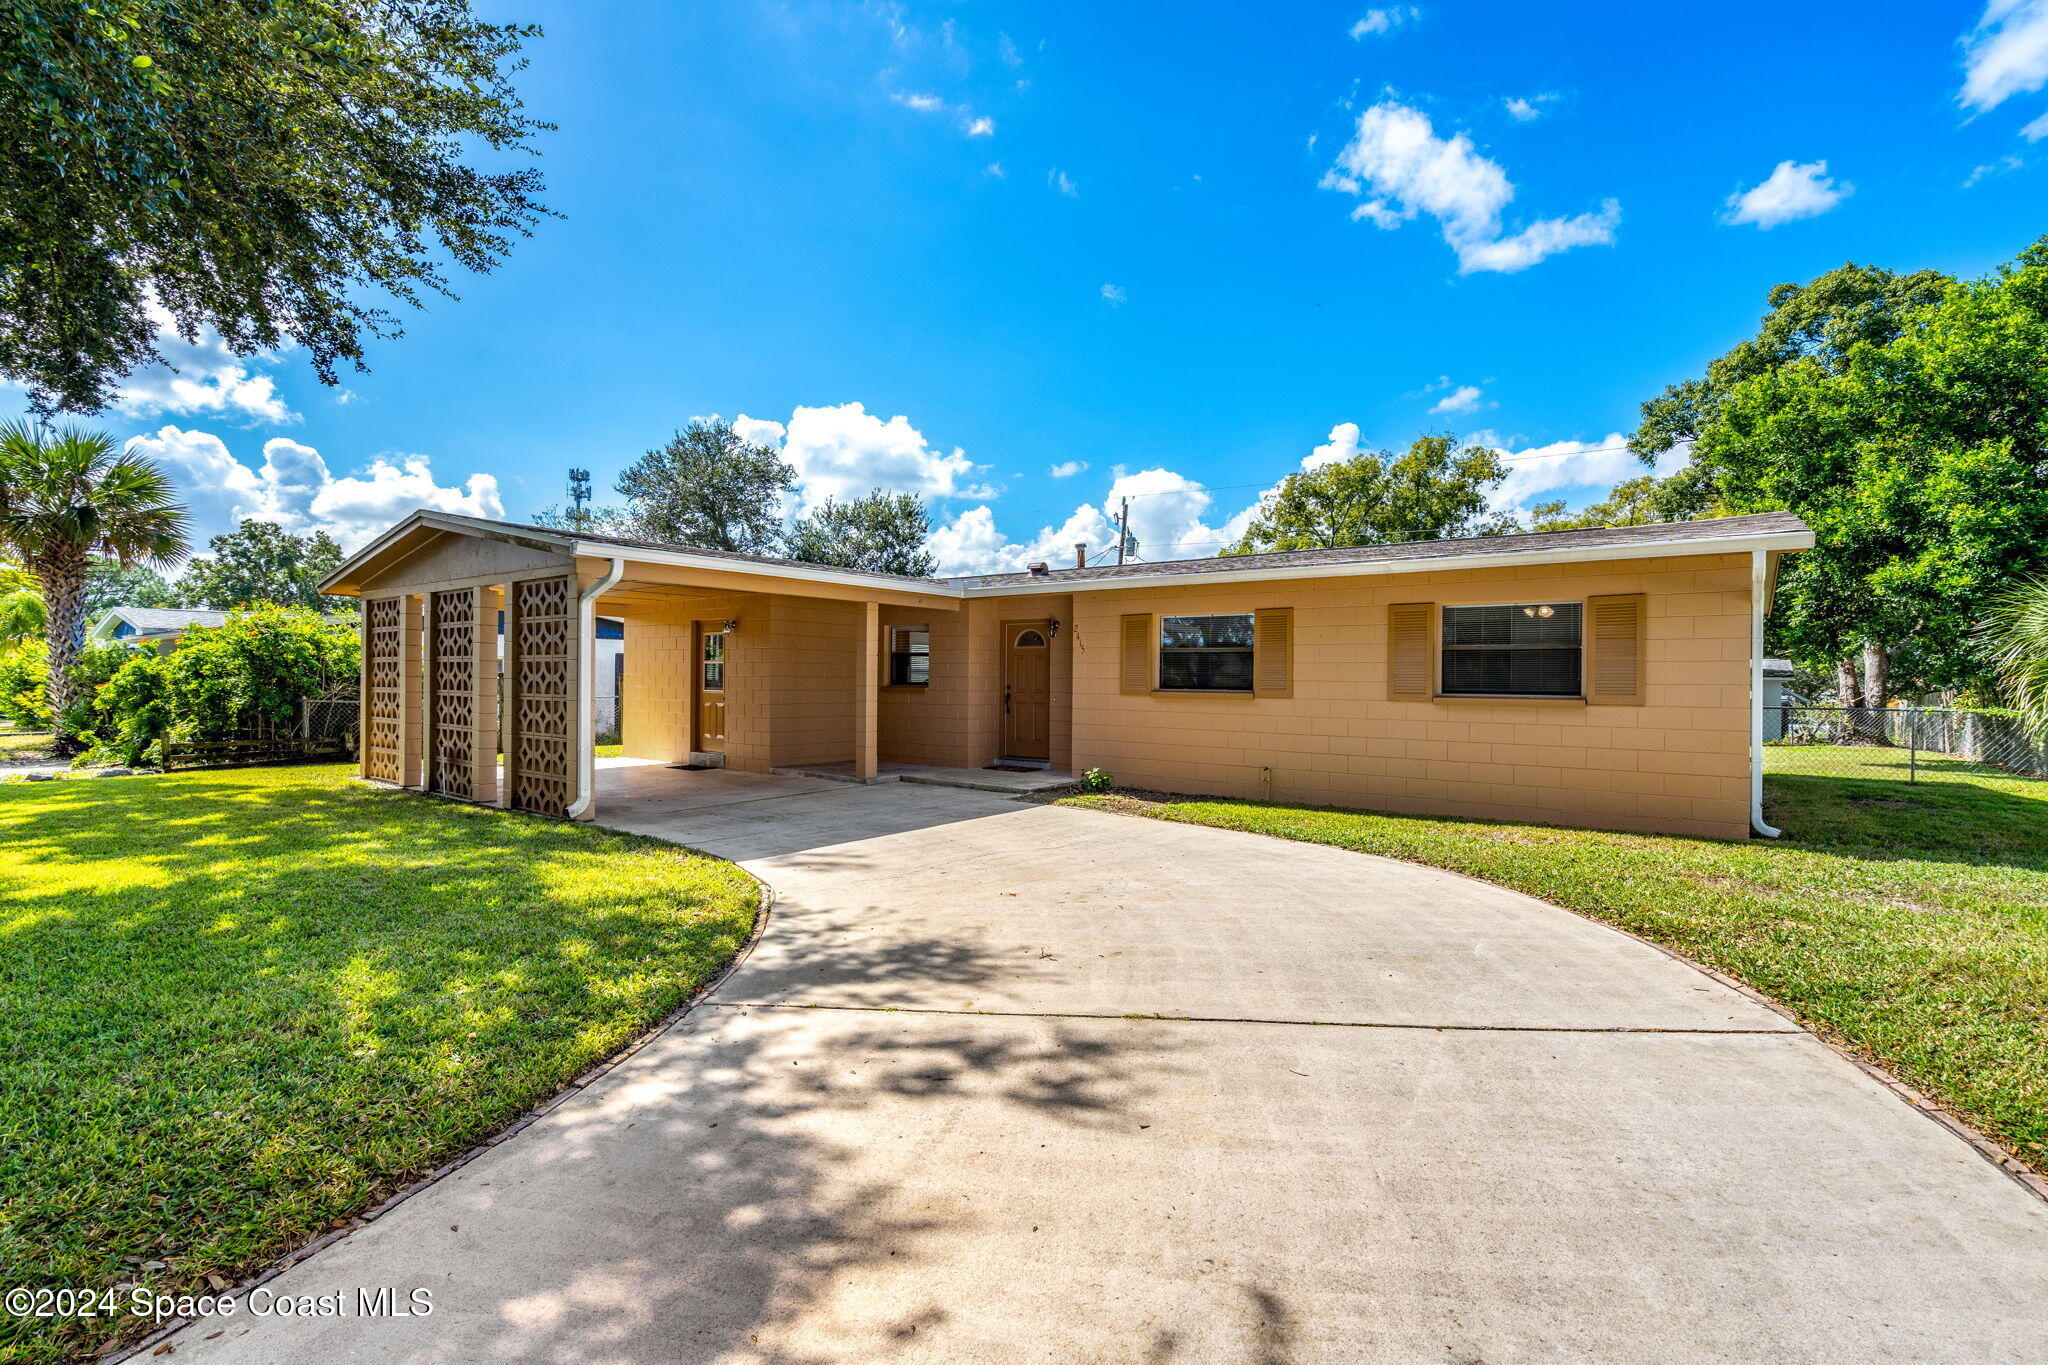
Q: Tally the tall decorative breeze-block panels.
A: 3